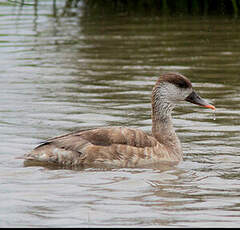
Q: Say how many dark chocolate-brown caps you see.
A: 1